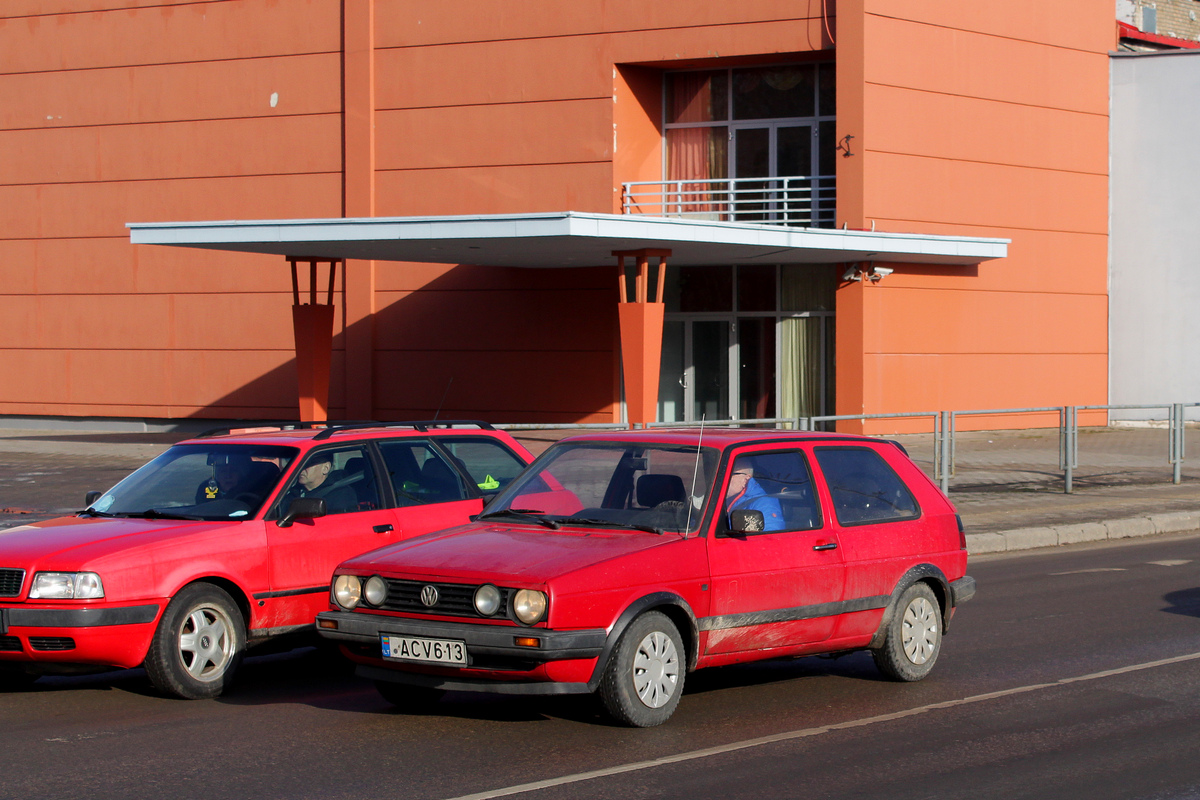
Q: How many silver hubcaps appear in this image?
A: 3